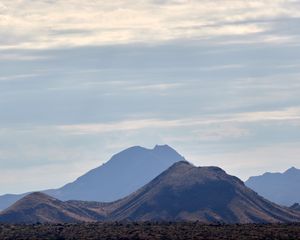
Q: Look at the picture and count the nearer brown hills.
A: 2